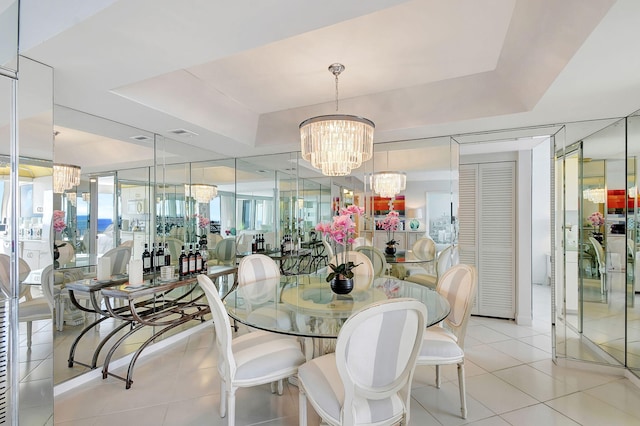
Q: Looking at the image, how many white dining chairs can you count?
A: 5